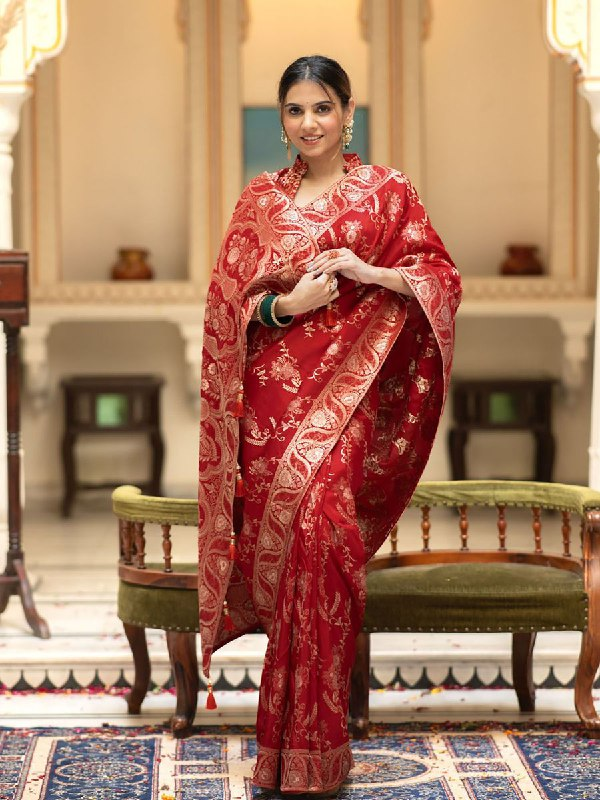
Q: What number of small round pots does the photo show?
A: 2